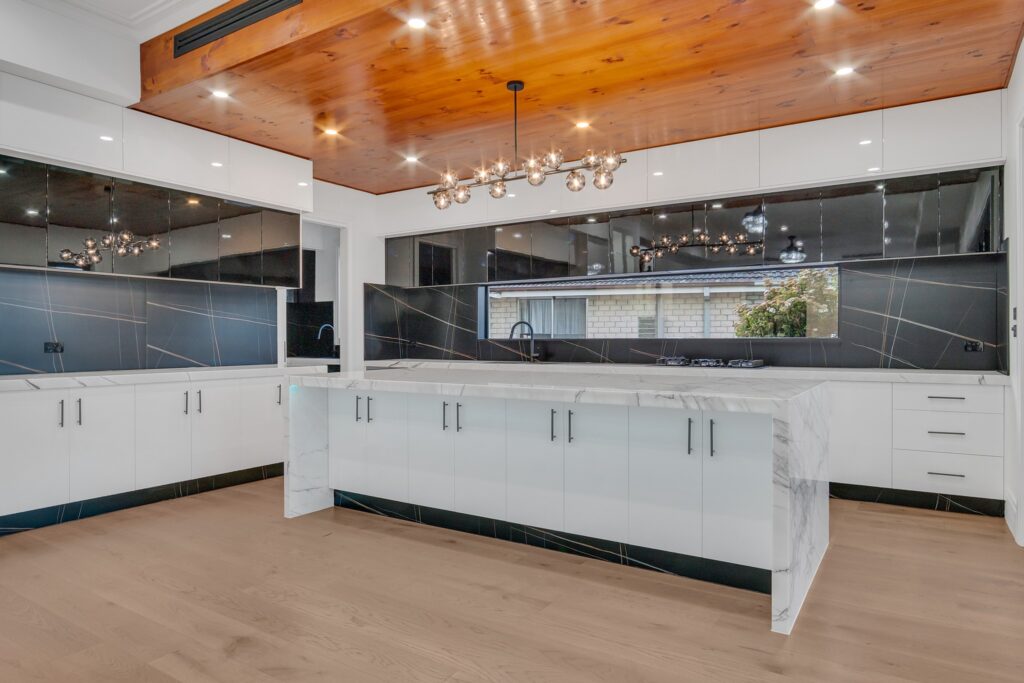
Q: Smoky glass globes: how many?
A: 13